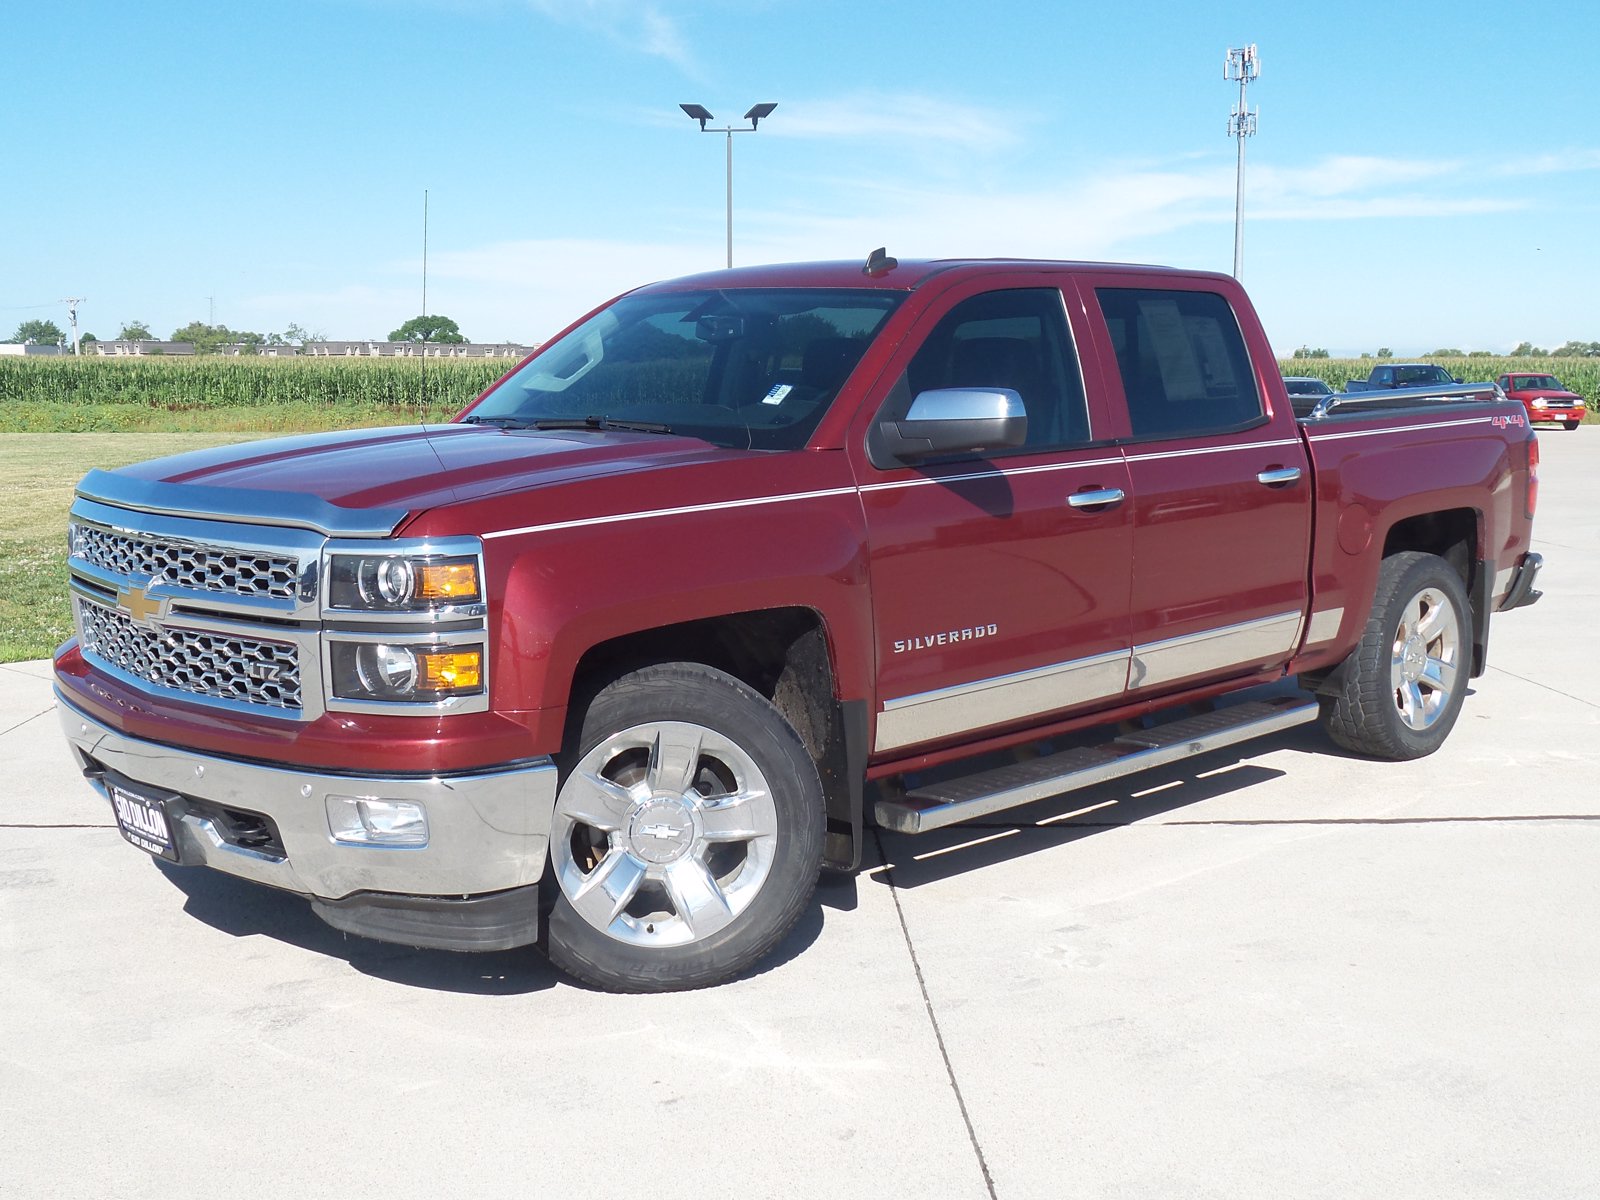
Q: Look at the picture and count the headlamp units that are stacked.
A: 2